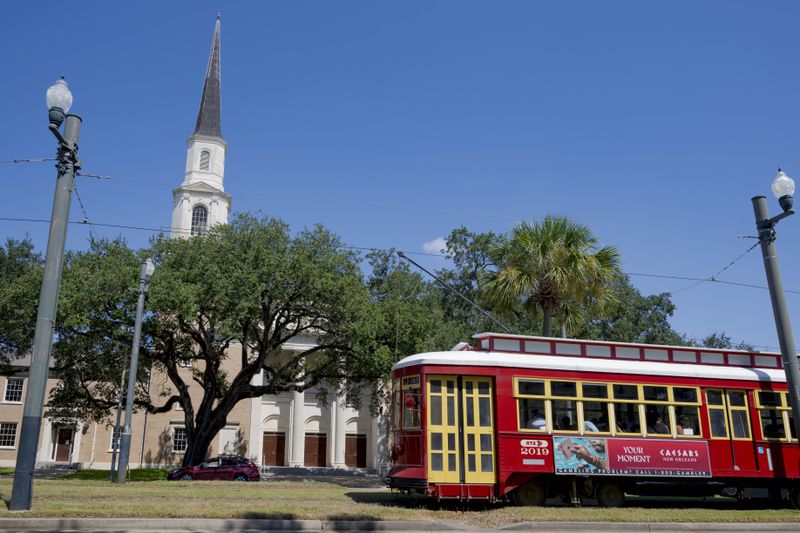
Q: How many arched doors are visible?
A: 3